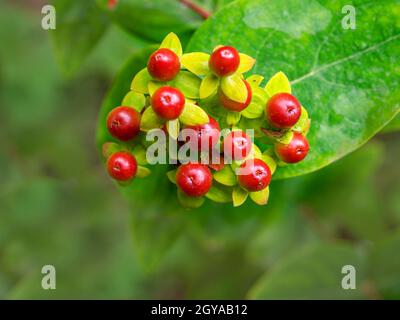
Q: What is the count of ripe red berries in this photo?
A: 12